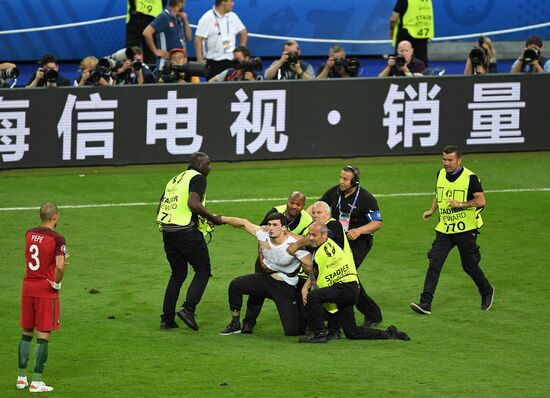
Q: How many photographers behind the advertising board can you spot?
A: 11